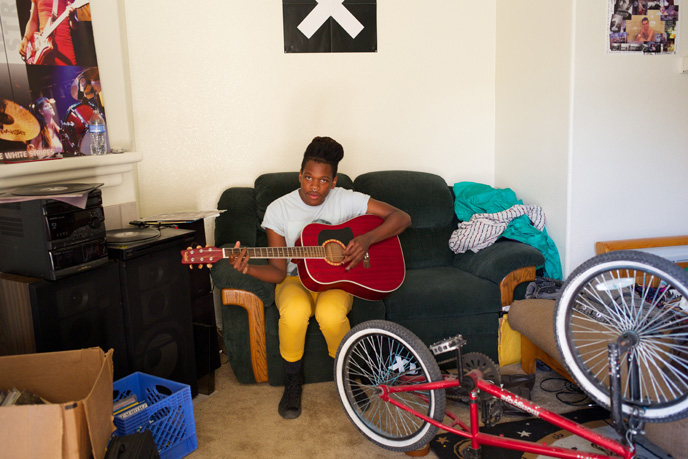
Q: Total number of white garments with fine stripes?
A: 1